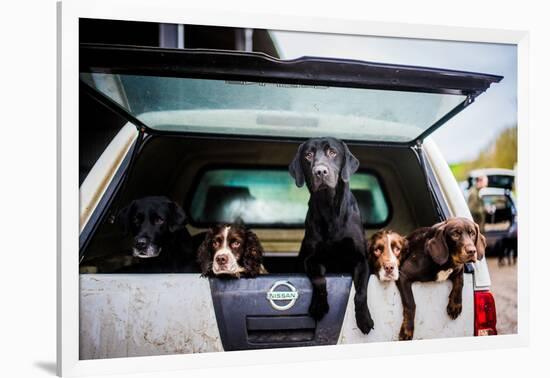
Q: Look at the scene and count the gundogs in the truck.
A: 5